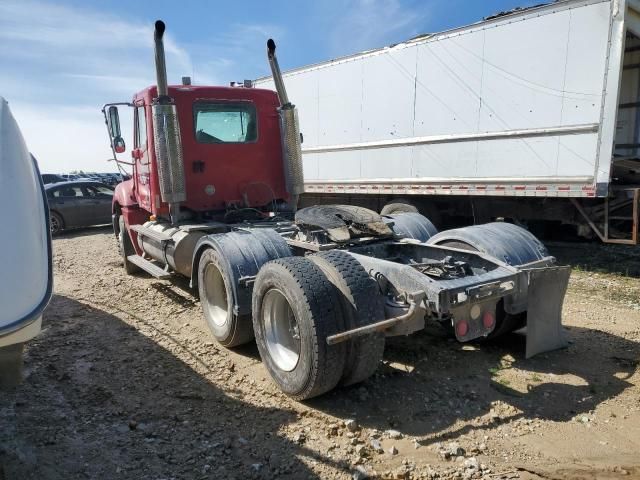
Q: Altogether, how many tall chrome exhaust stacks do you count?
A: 2